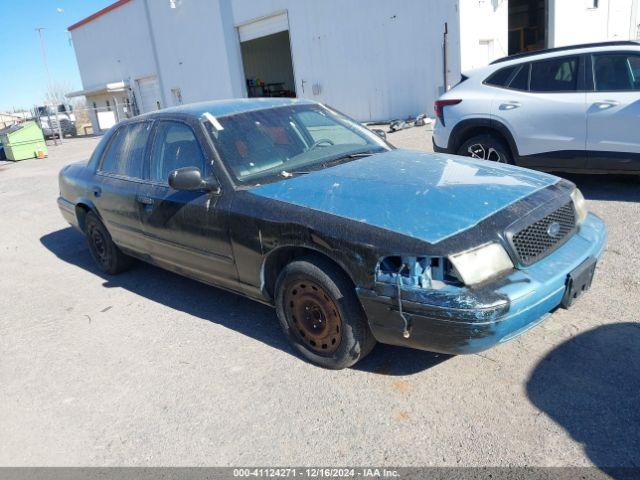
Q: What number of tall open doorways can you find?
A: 2